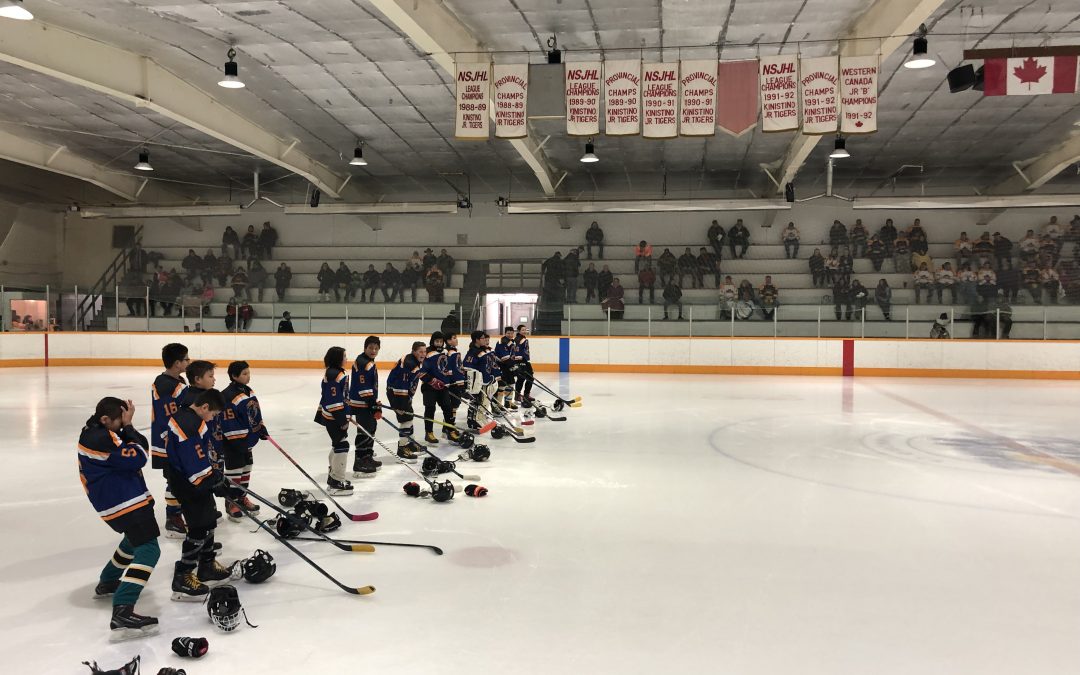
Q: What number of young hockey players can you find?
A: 14